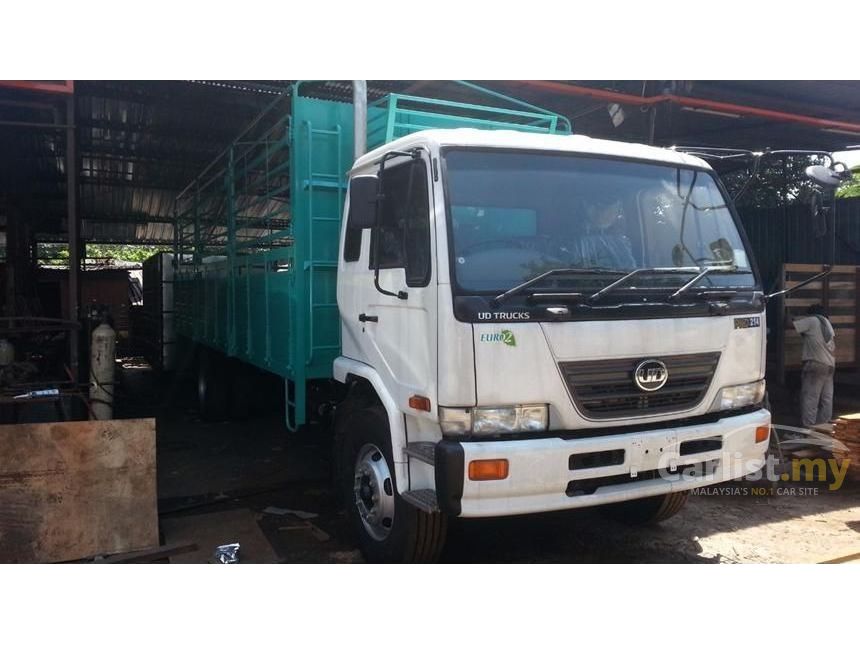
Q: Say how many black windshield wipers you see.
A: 3